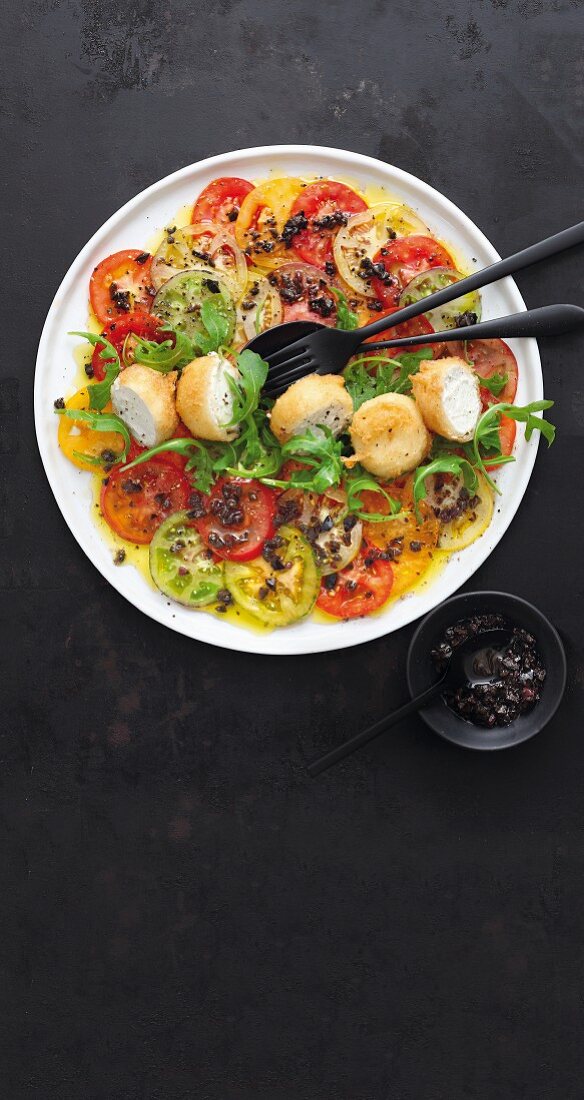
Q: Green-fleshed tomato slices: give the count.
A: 4